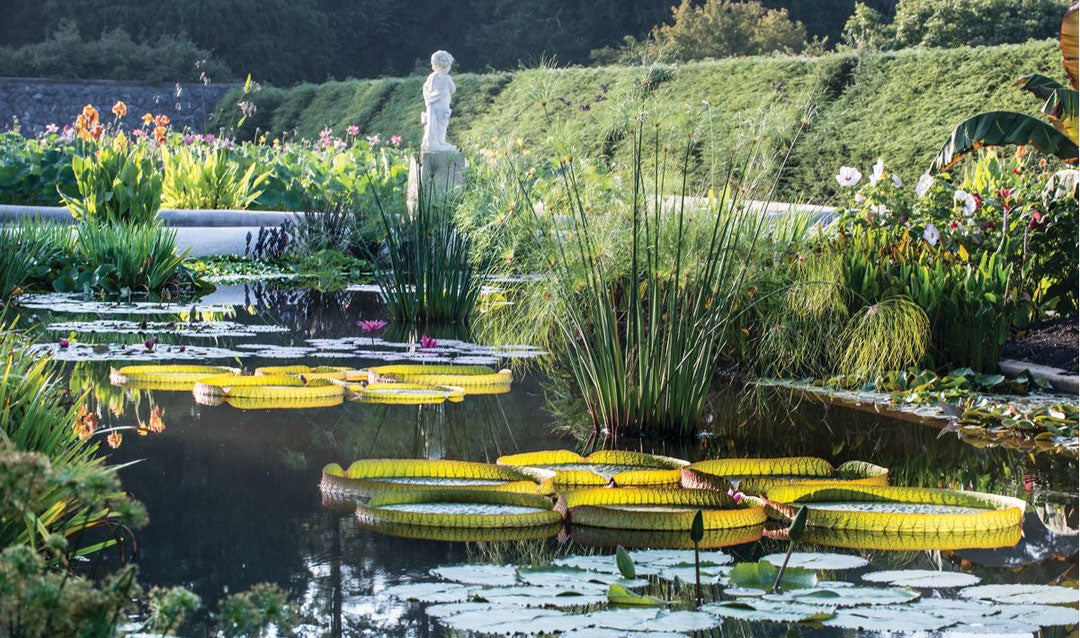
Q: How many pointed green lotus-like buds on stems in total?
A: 2